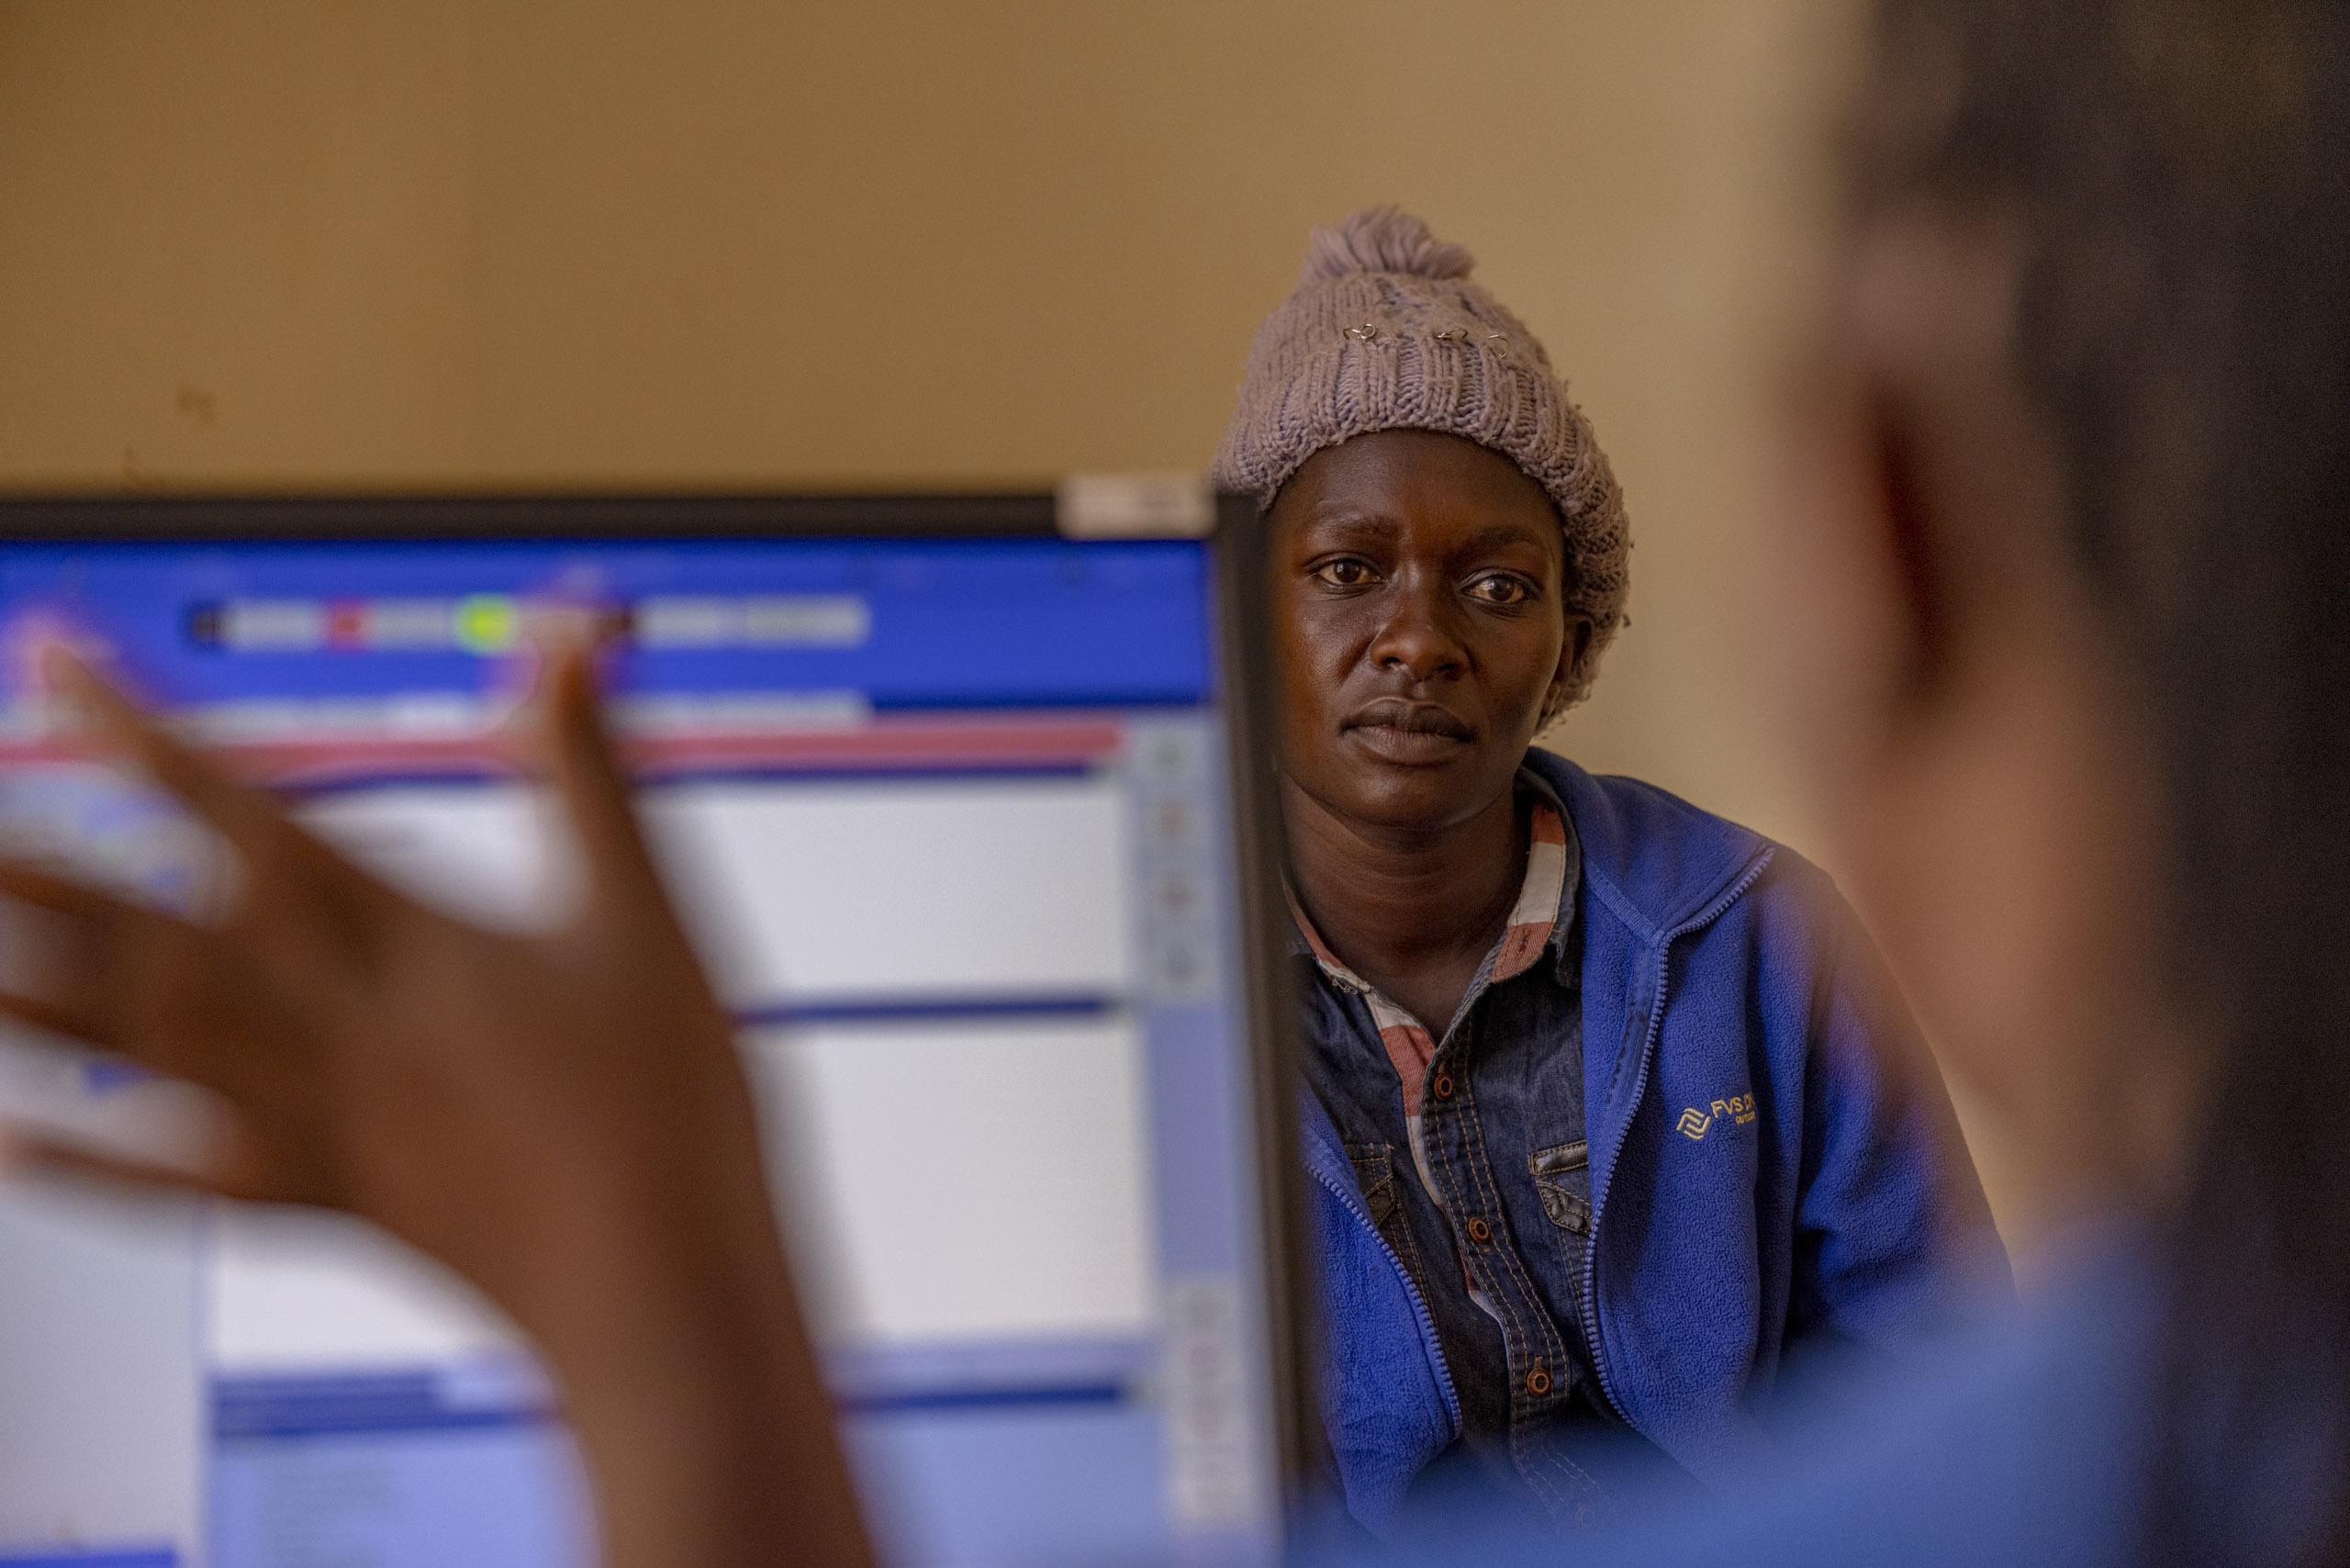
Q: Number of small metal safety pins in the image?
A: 3